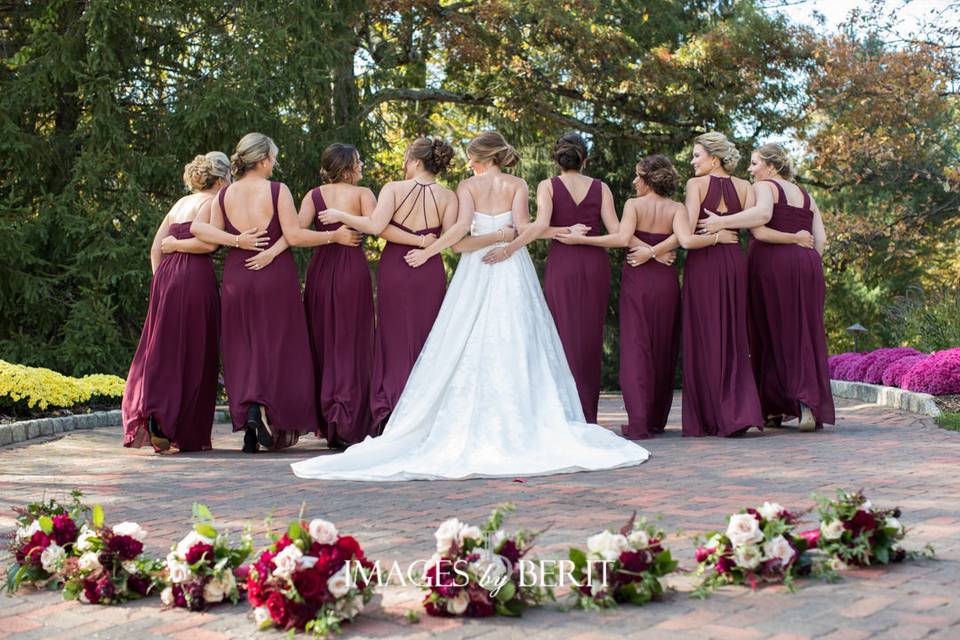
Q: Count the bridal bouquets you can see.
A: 8